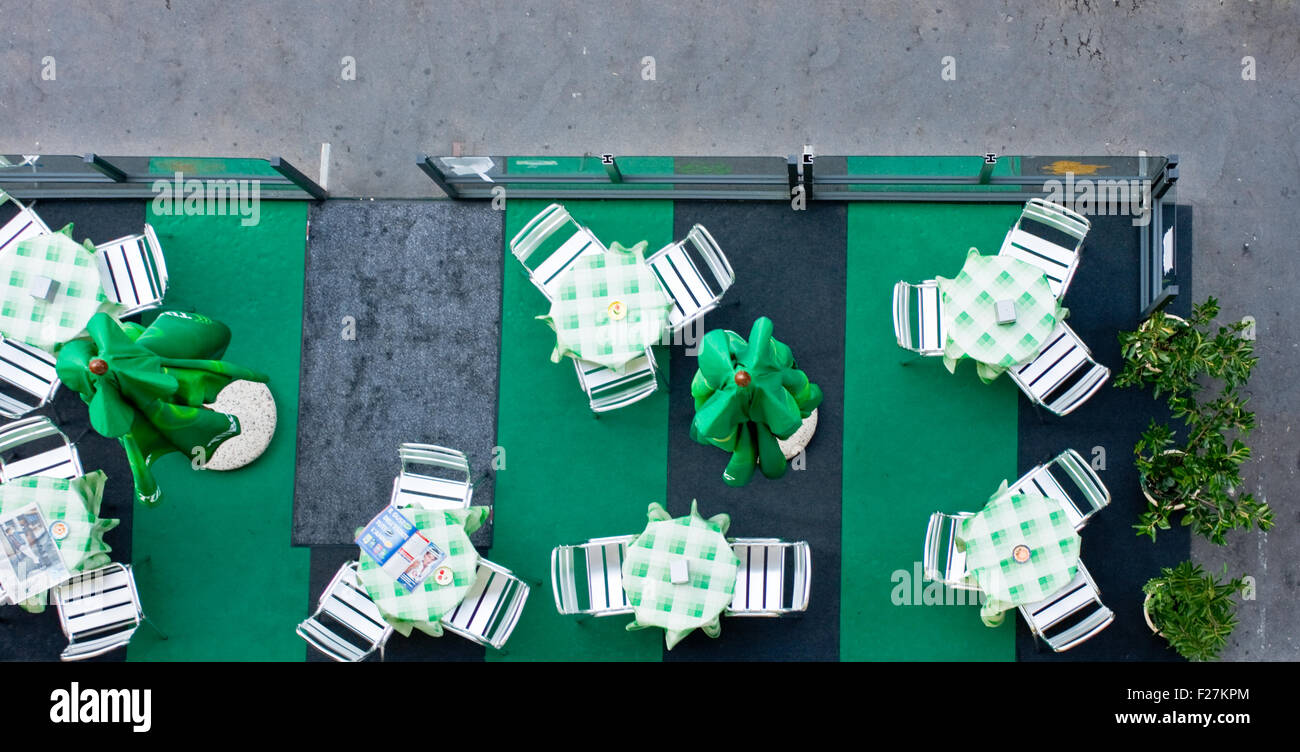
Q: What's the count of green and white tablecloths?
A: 7